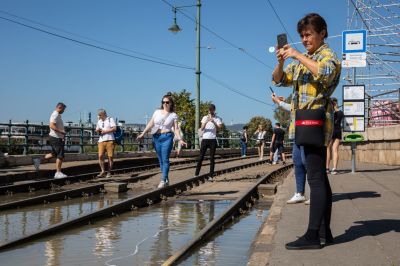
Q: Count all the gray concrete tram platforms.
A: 1